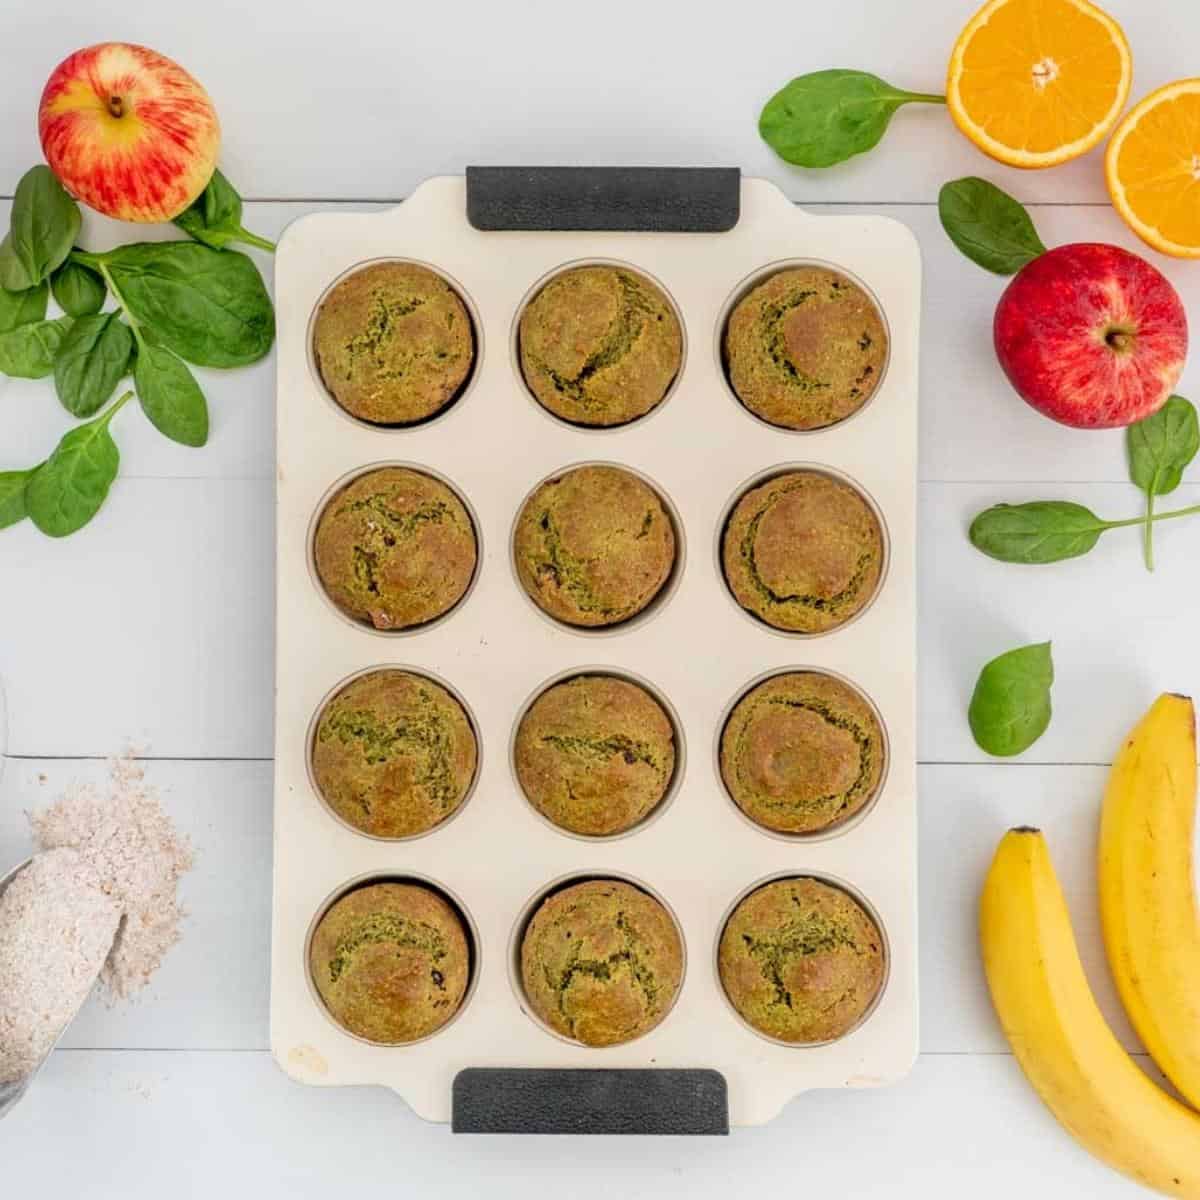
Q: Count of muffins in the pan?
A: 12